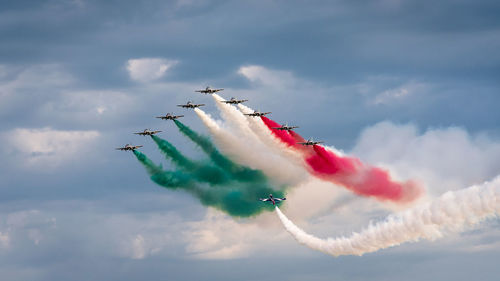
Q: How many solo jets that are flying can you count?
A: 1